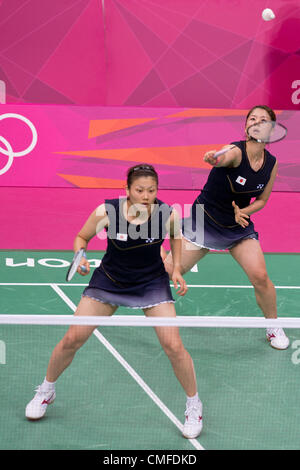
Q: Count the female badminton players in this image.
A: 2